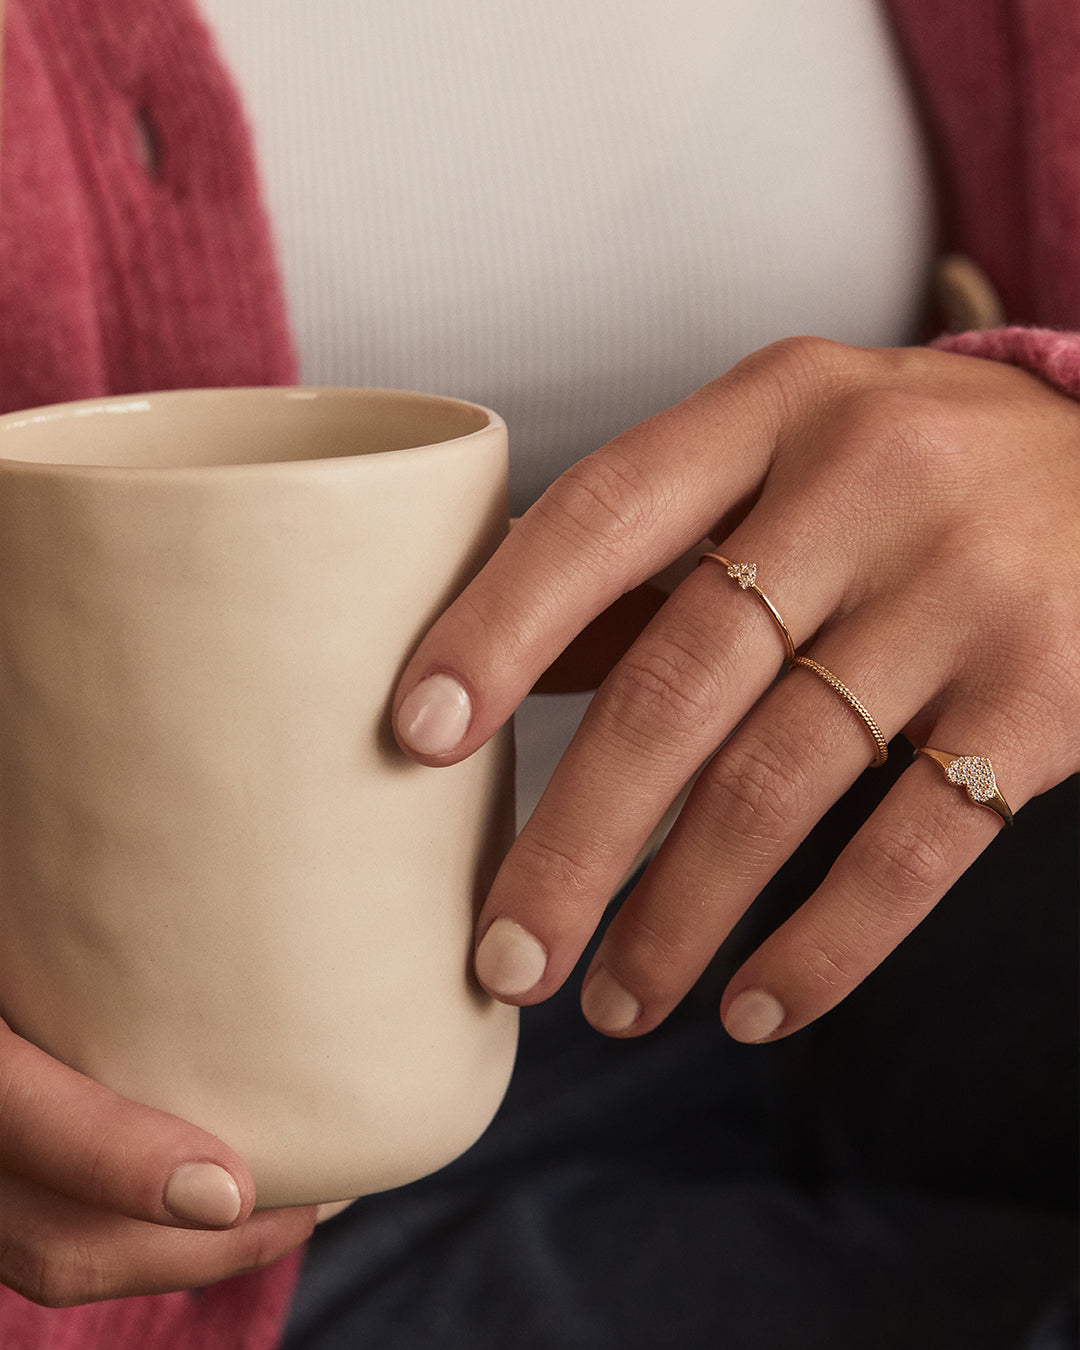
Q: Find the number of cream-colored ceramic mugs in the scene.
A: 1